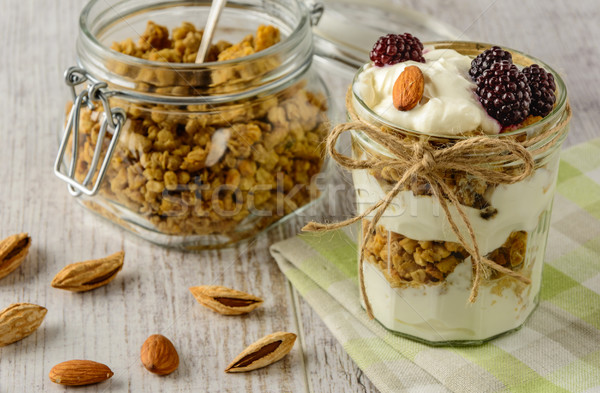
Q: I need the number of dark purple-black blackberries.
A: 4